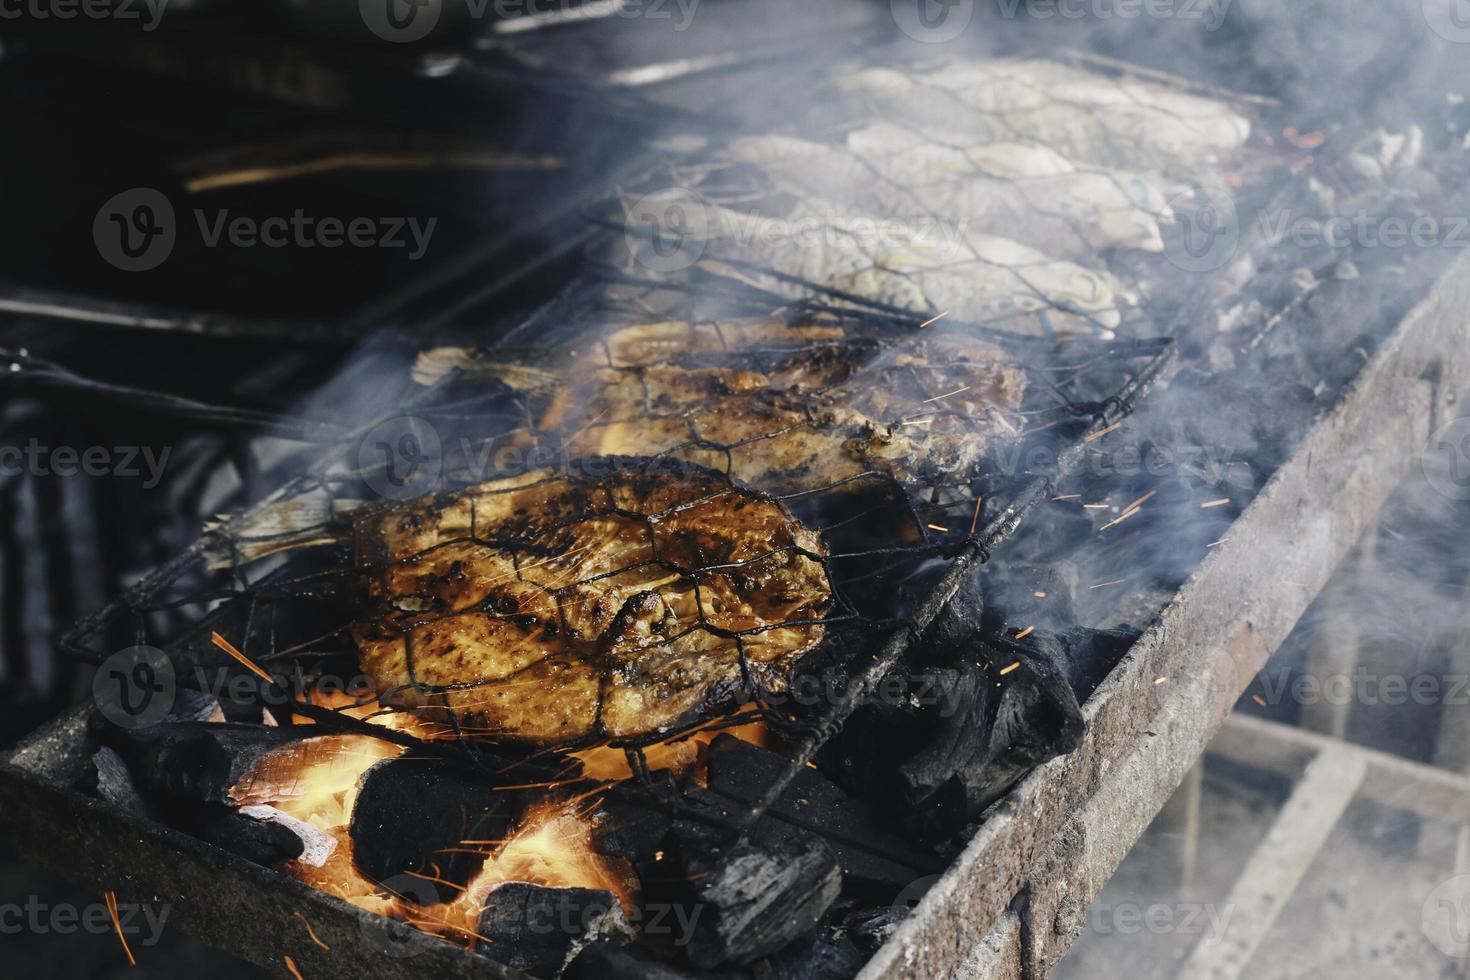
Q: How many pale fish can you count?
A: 3